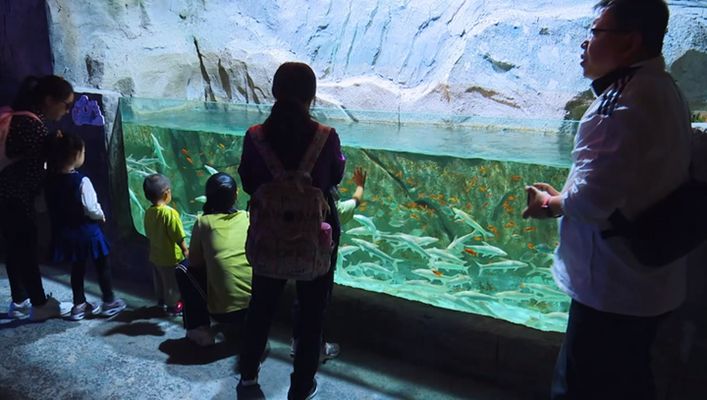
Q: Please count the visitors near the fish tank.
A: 7